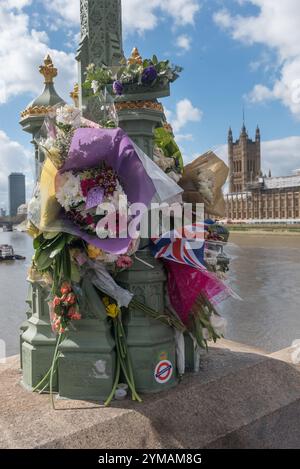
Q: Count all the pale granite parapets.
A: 1